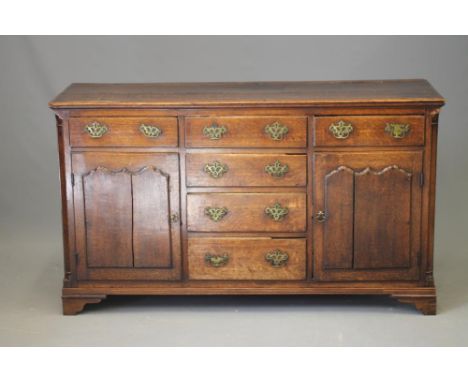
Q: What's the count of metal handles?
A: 14